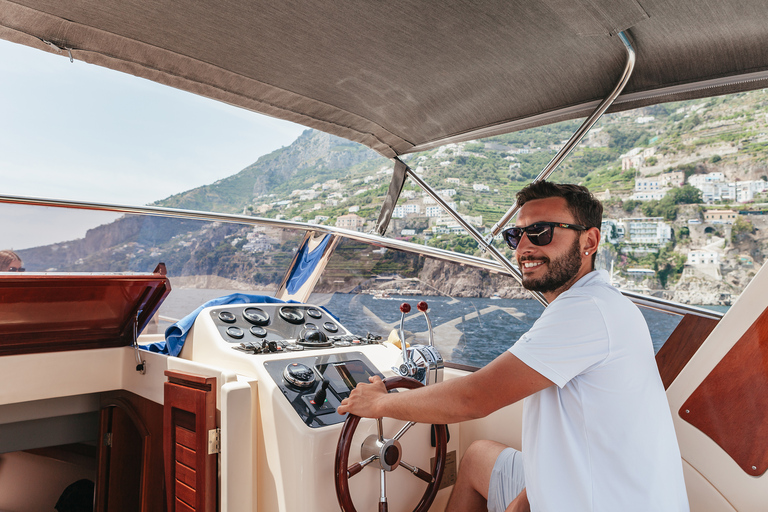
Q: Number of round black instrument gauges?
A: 8